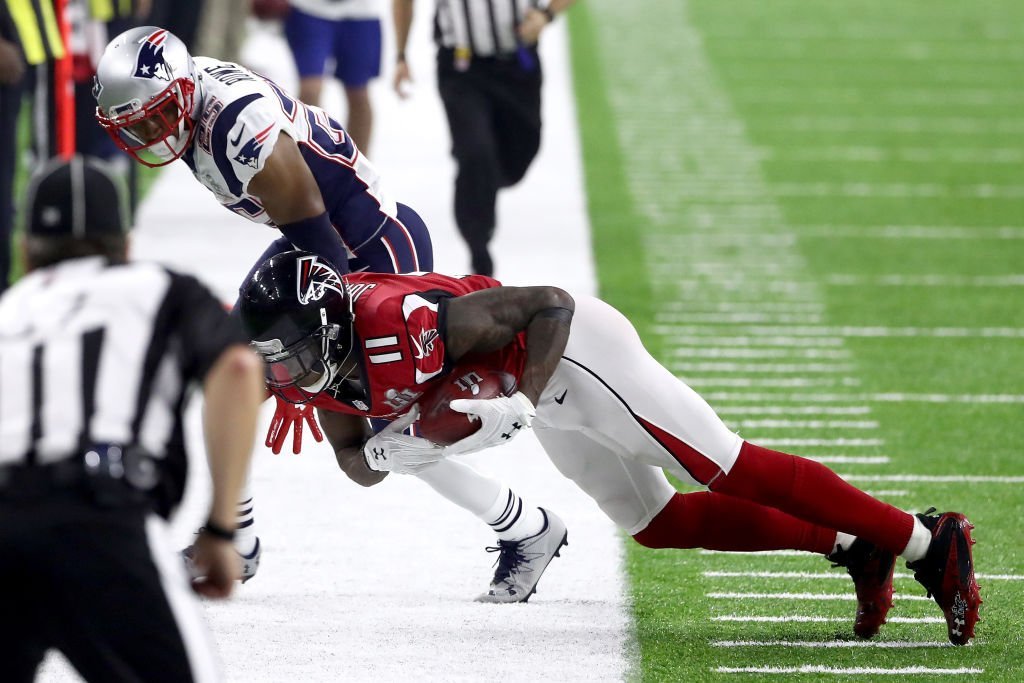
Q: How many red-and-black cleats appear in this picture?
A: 2